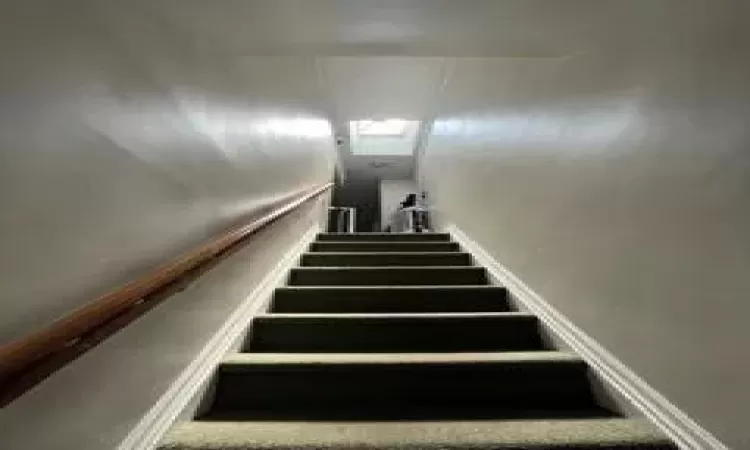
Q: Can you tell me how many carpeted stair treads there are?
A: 8